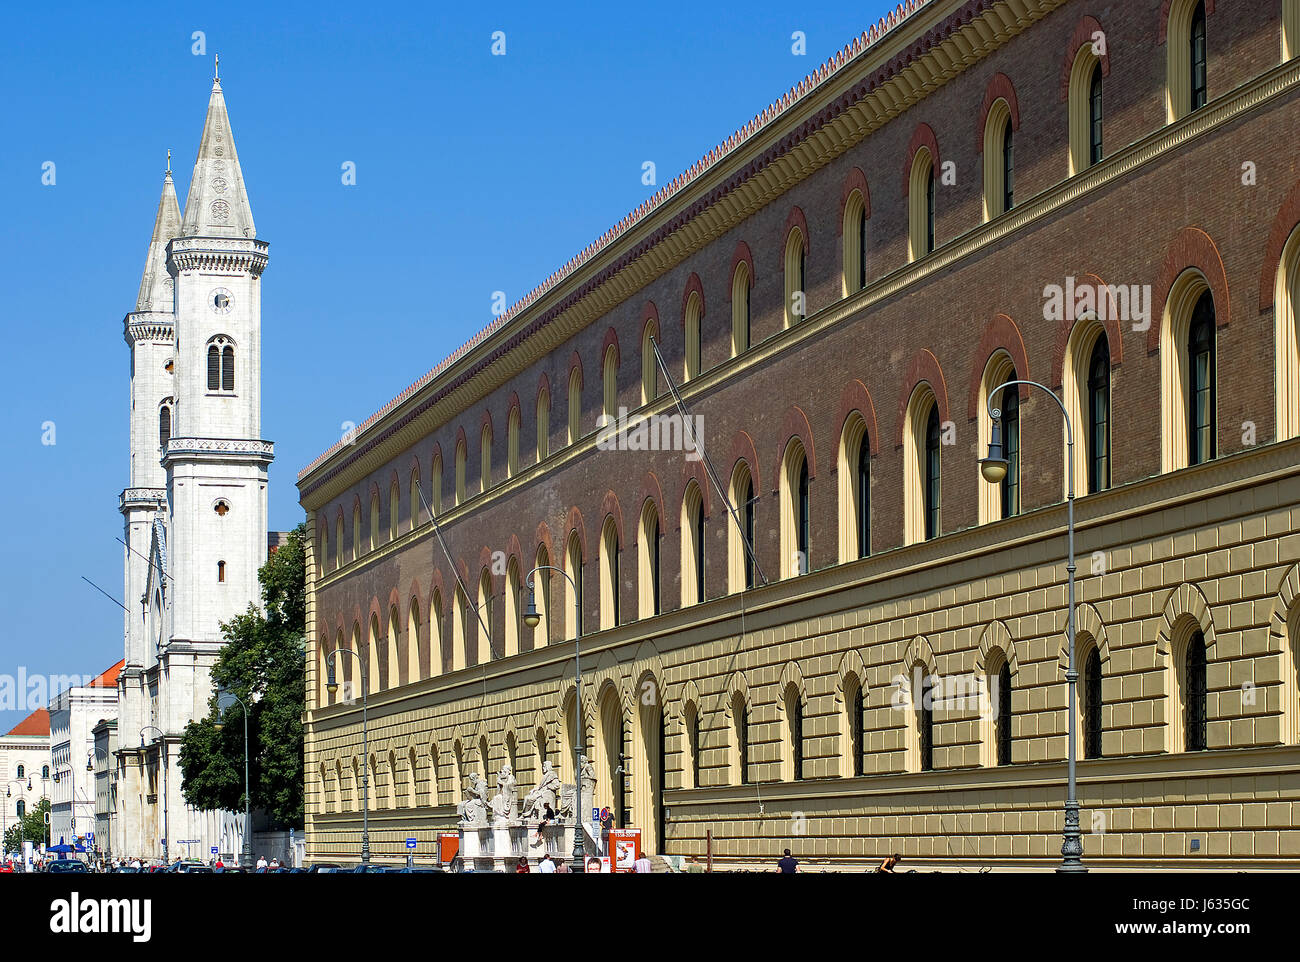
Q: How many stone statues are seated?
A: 4